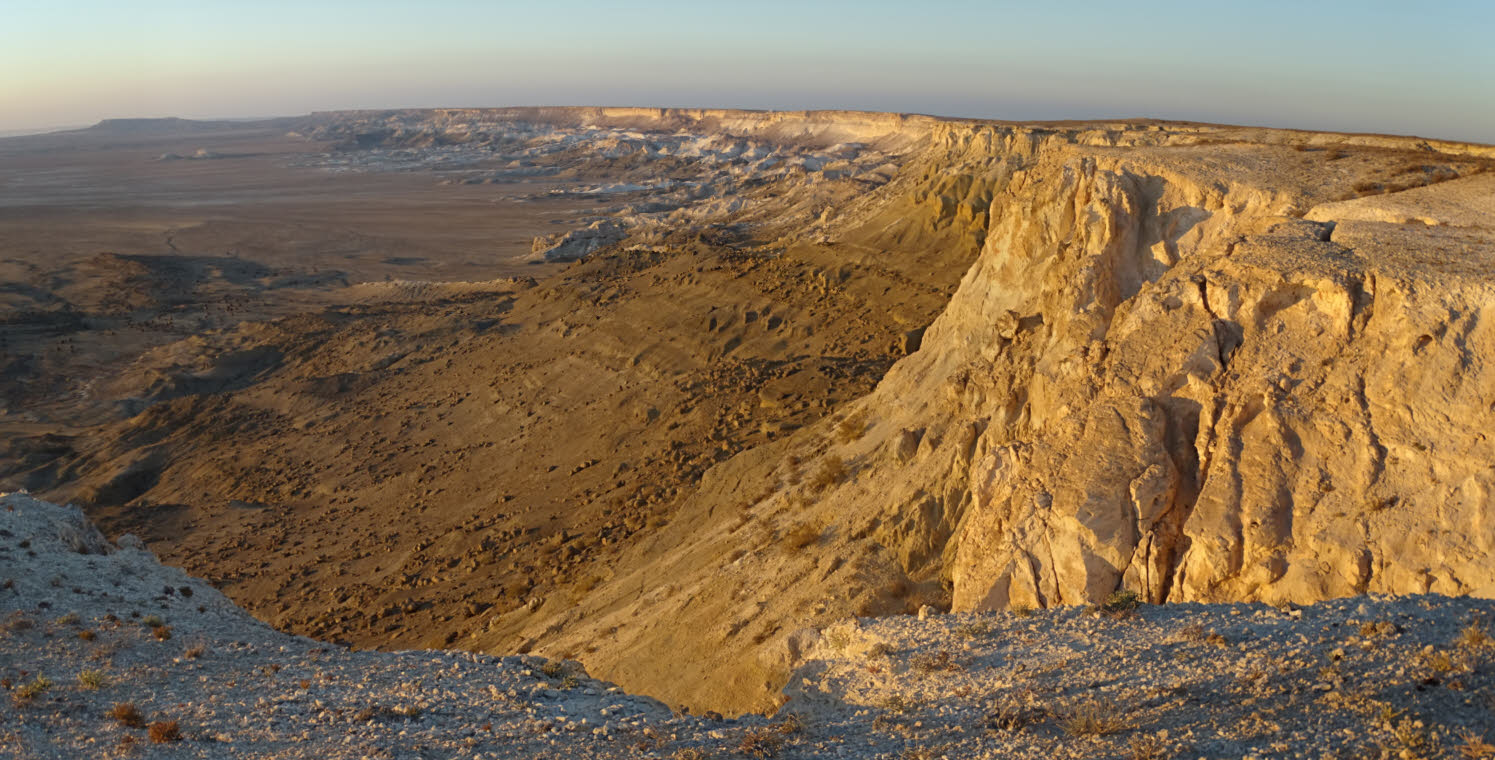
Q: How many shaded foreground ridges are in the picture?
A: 2